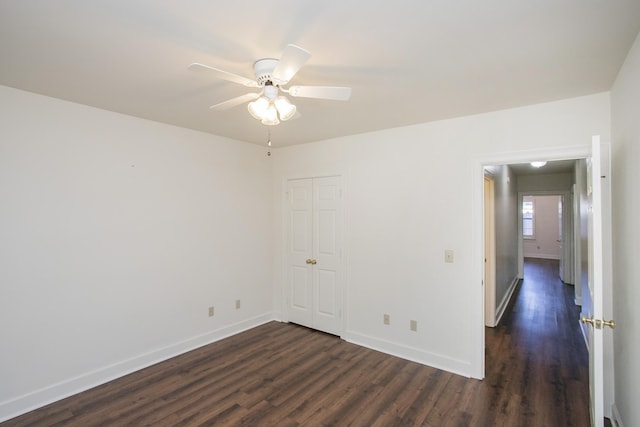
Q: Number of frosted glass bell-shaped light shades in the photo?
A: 3